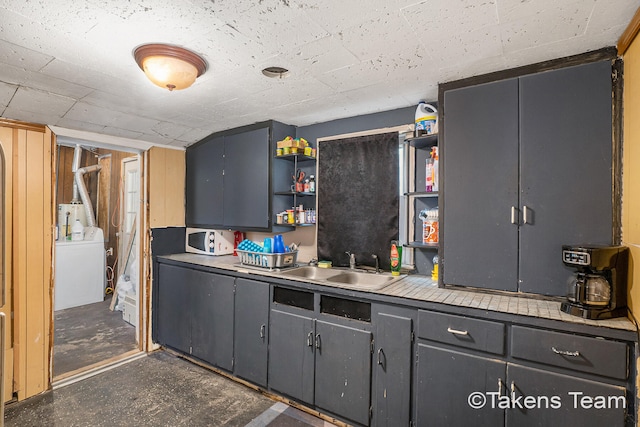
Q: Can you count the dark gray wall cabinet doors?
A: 4